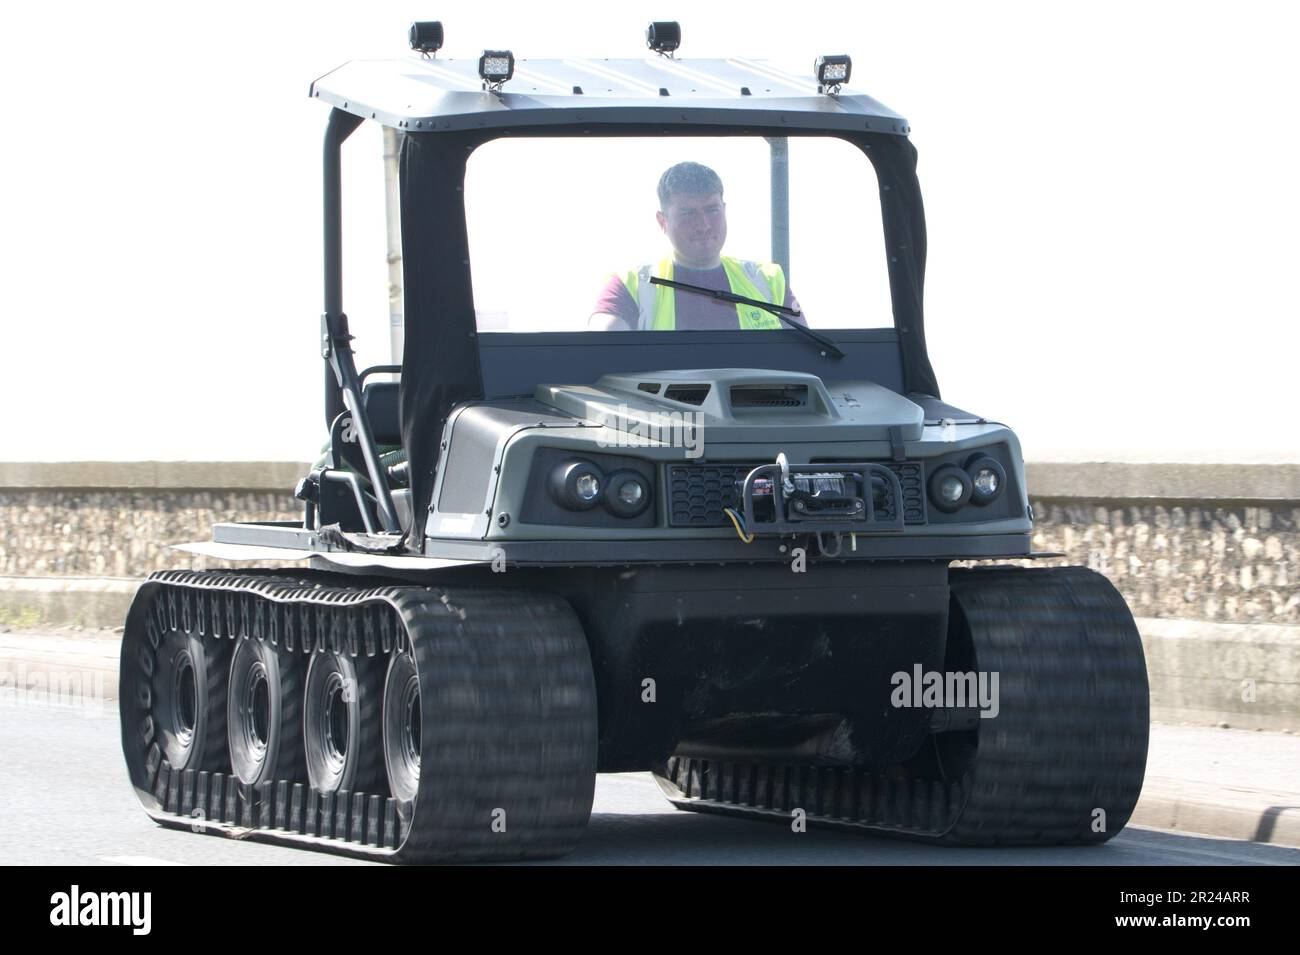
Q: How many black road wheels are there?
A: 4